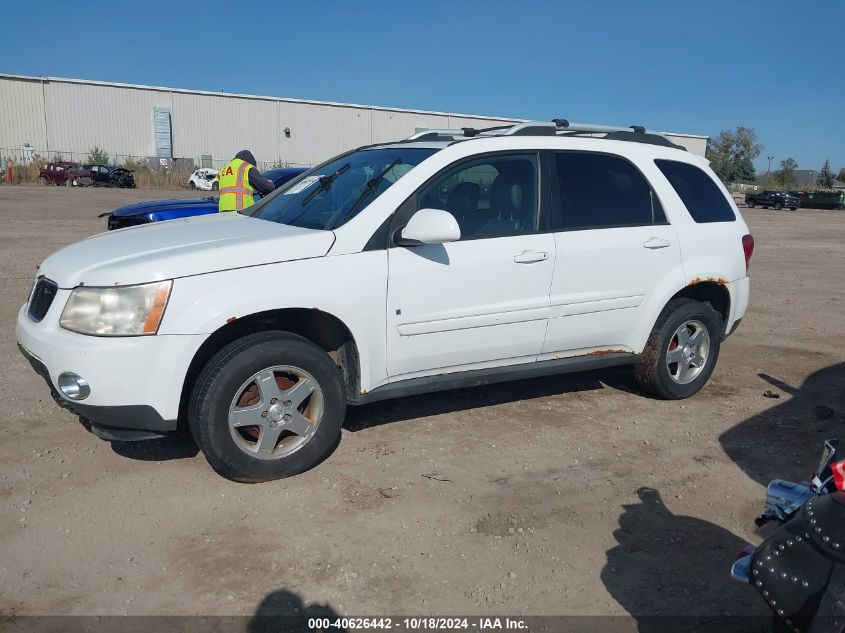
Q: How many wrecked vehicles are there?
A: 3